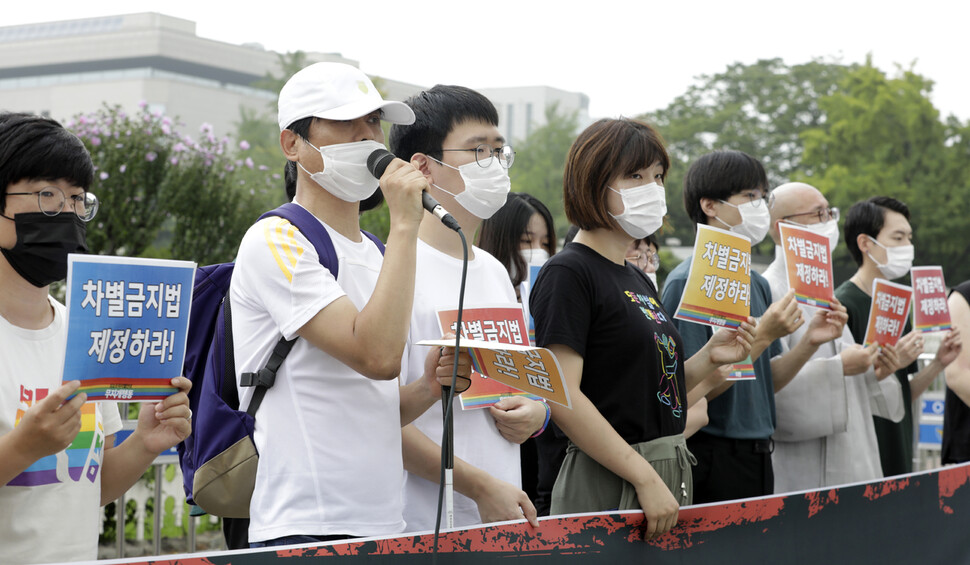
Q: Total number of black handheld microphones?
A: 1